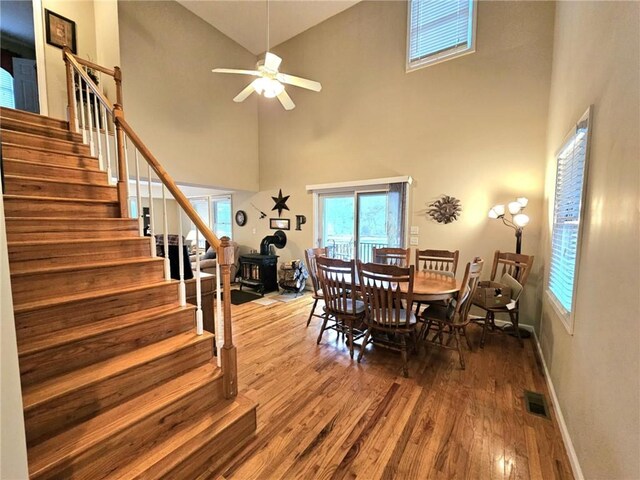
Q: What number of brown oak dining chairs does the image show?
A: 7